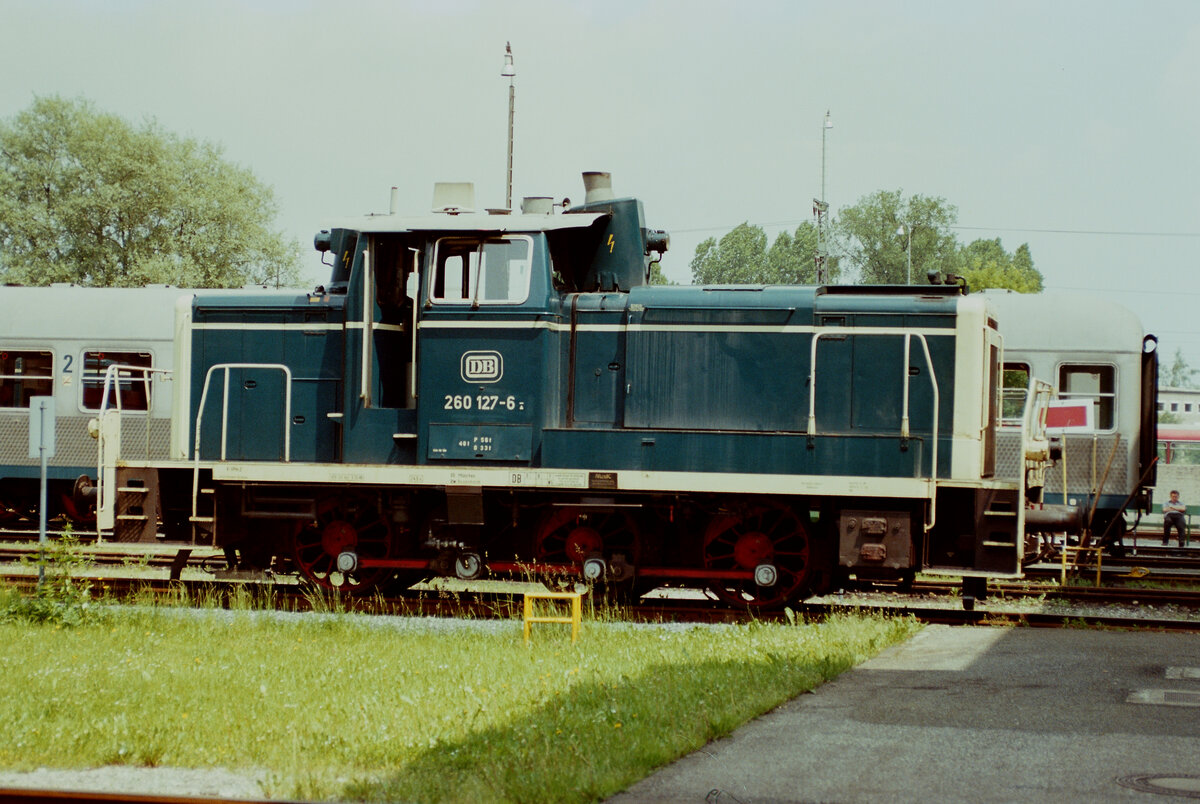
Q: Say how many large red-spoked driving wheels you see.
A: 3